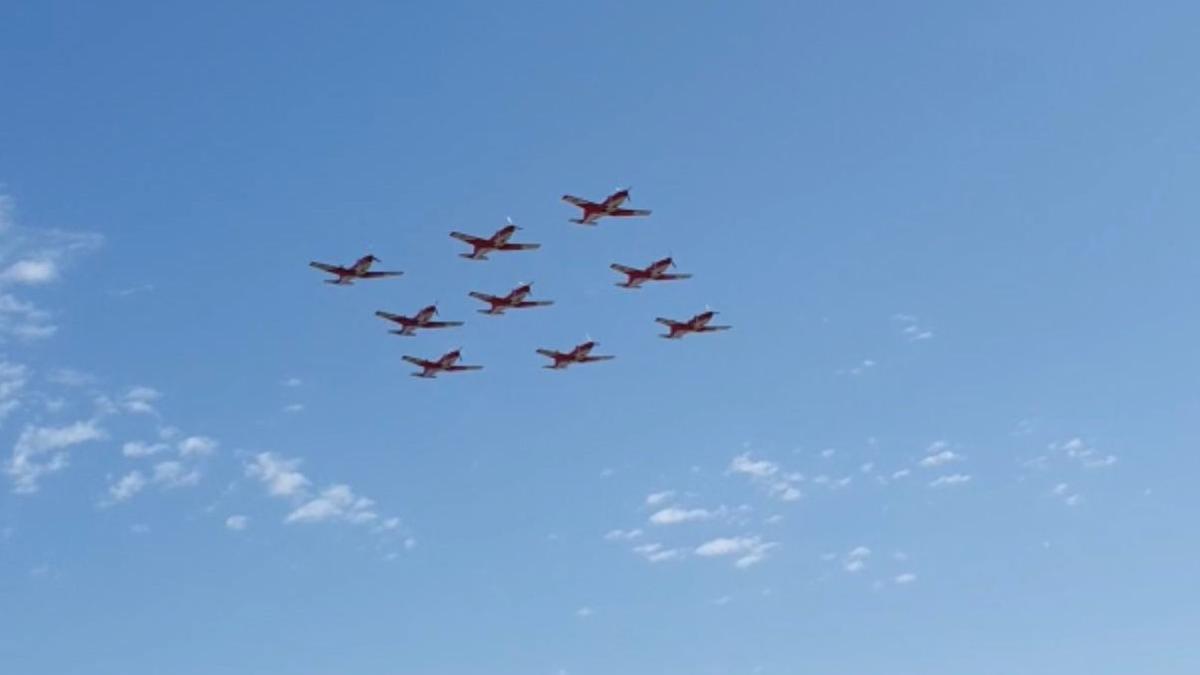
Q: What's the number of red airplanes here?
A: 9